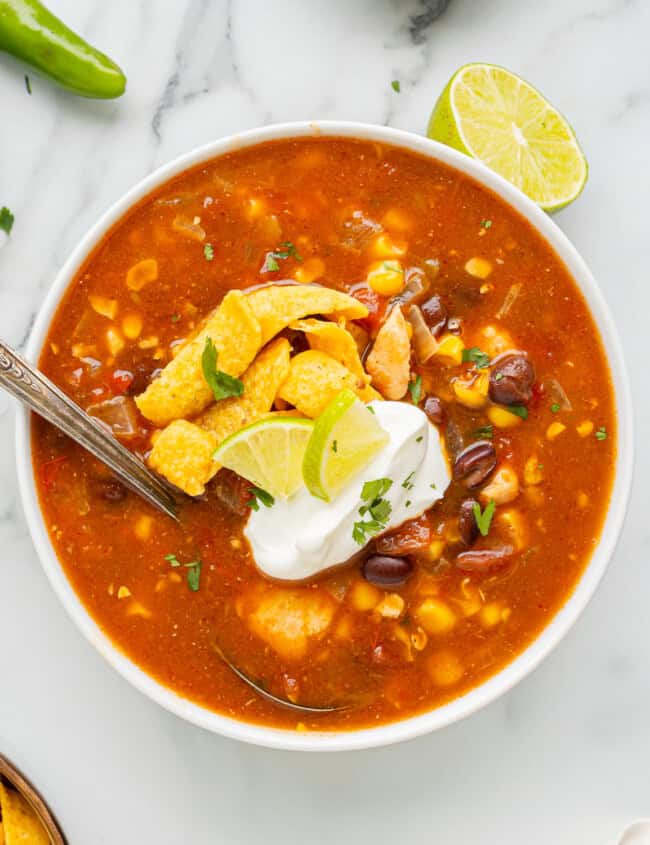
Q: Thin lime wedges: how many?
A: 2